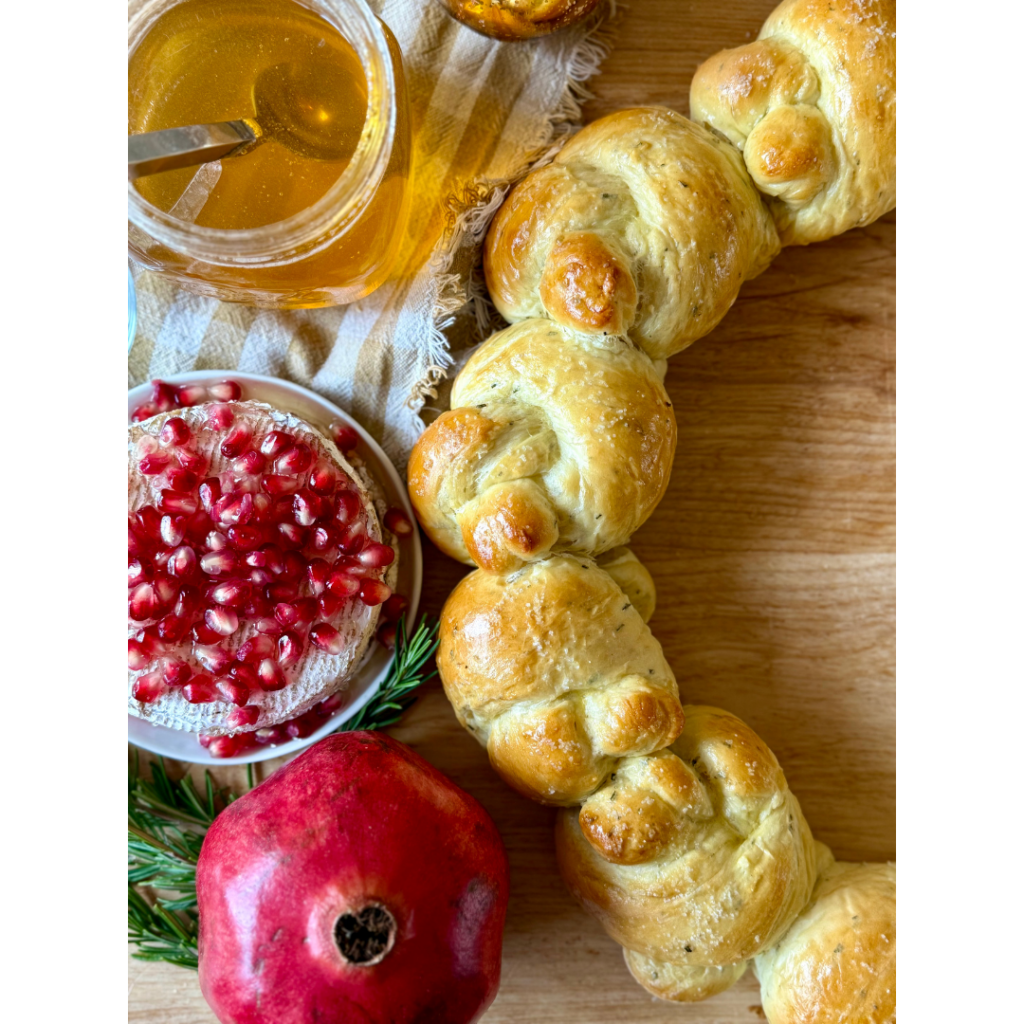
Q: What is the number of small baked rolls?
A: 6